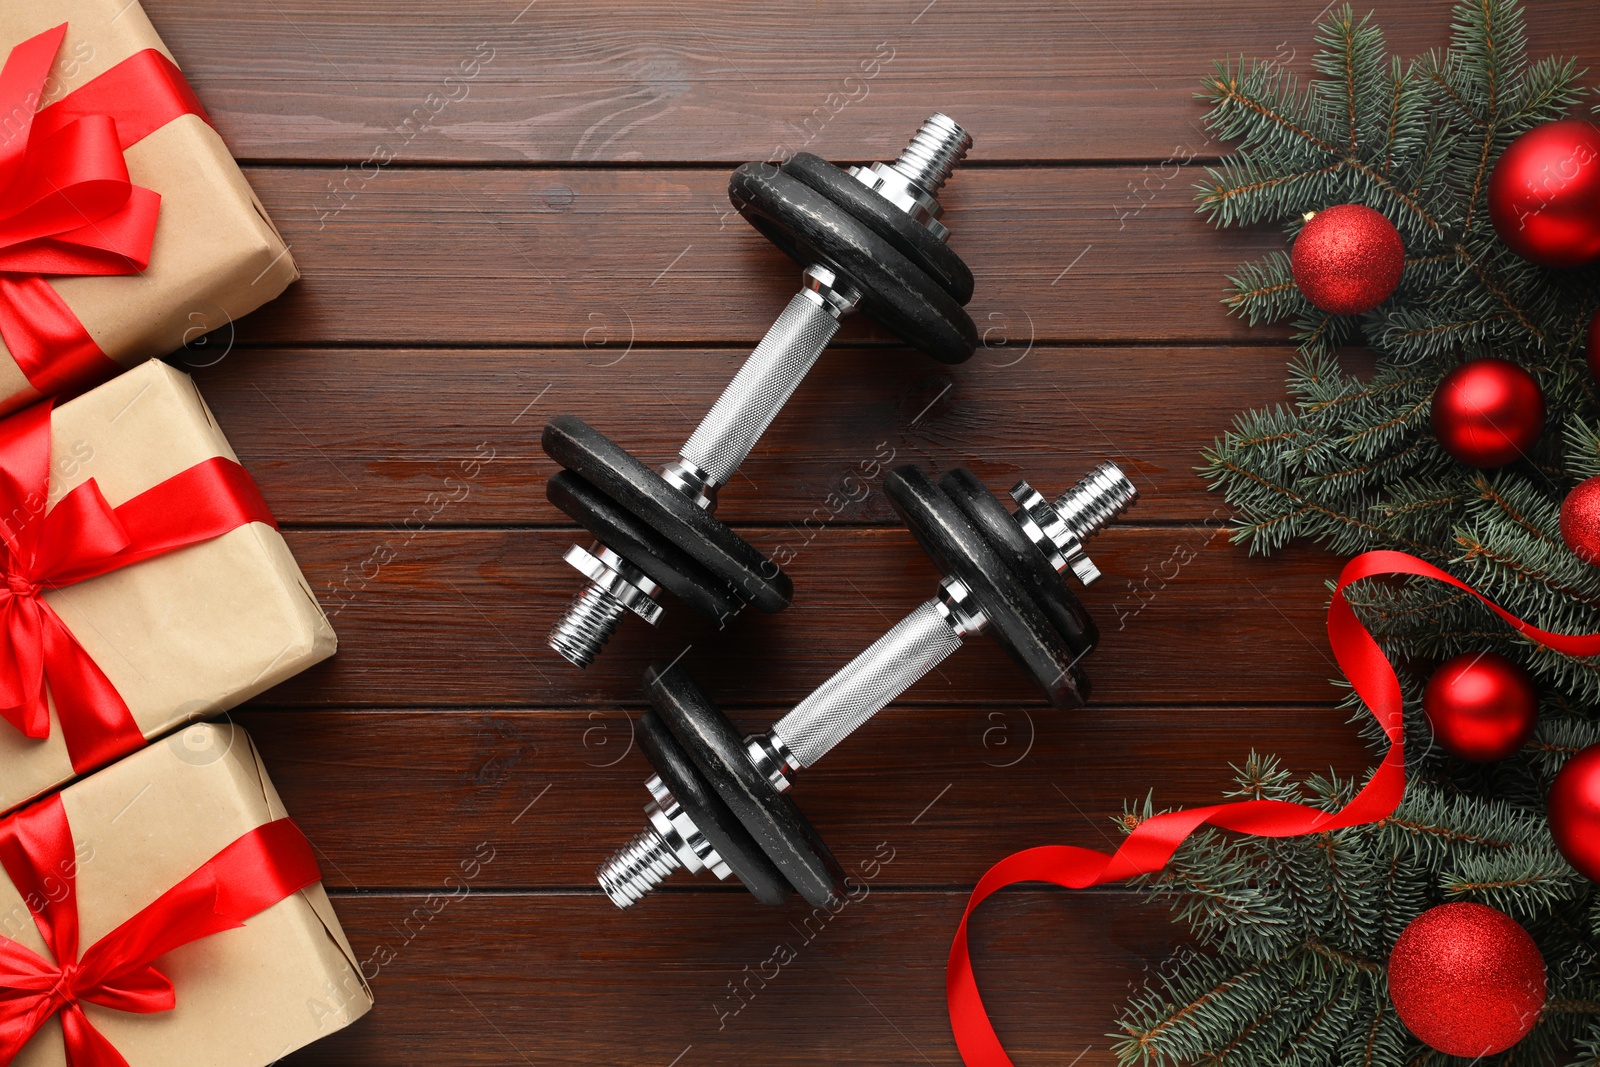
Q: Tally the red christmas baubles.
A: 8